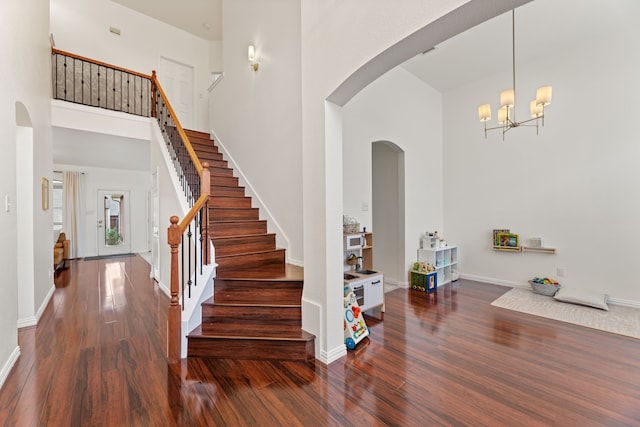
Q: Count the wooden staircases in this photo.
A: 1